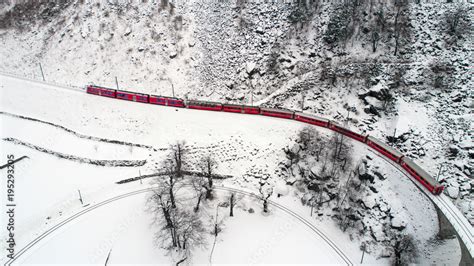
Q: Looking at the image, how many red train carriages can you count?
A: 10